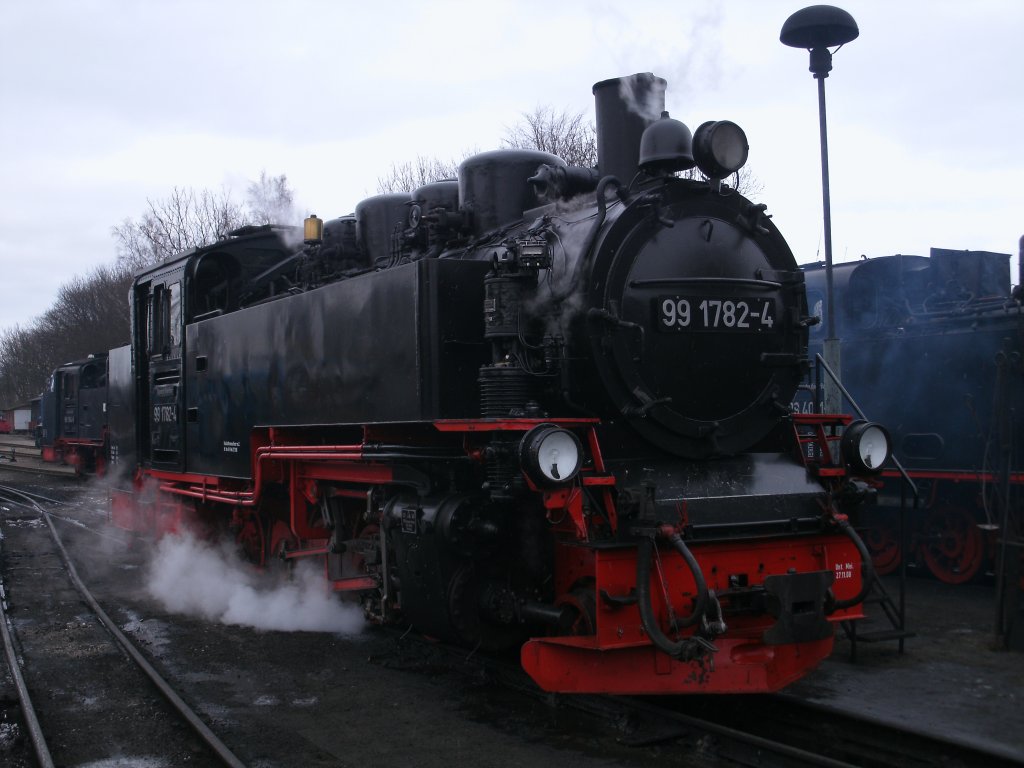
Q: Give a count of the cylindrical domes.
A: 4